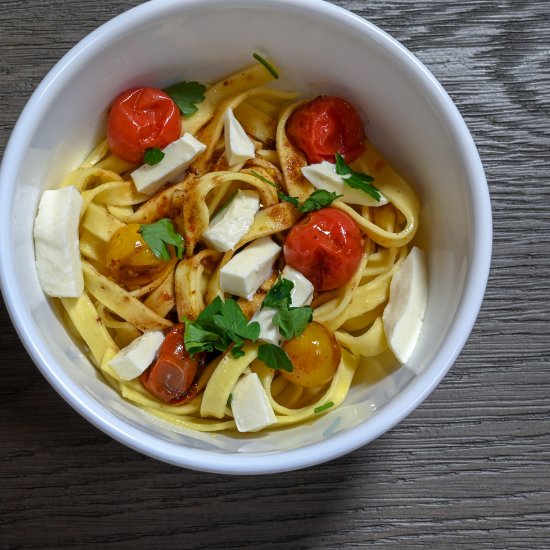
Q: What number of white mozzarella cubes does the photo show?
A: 11